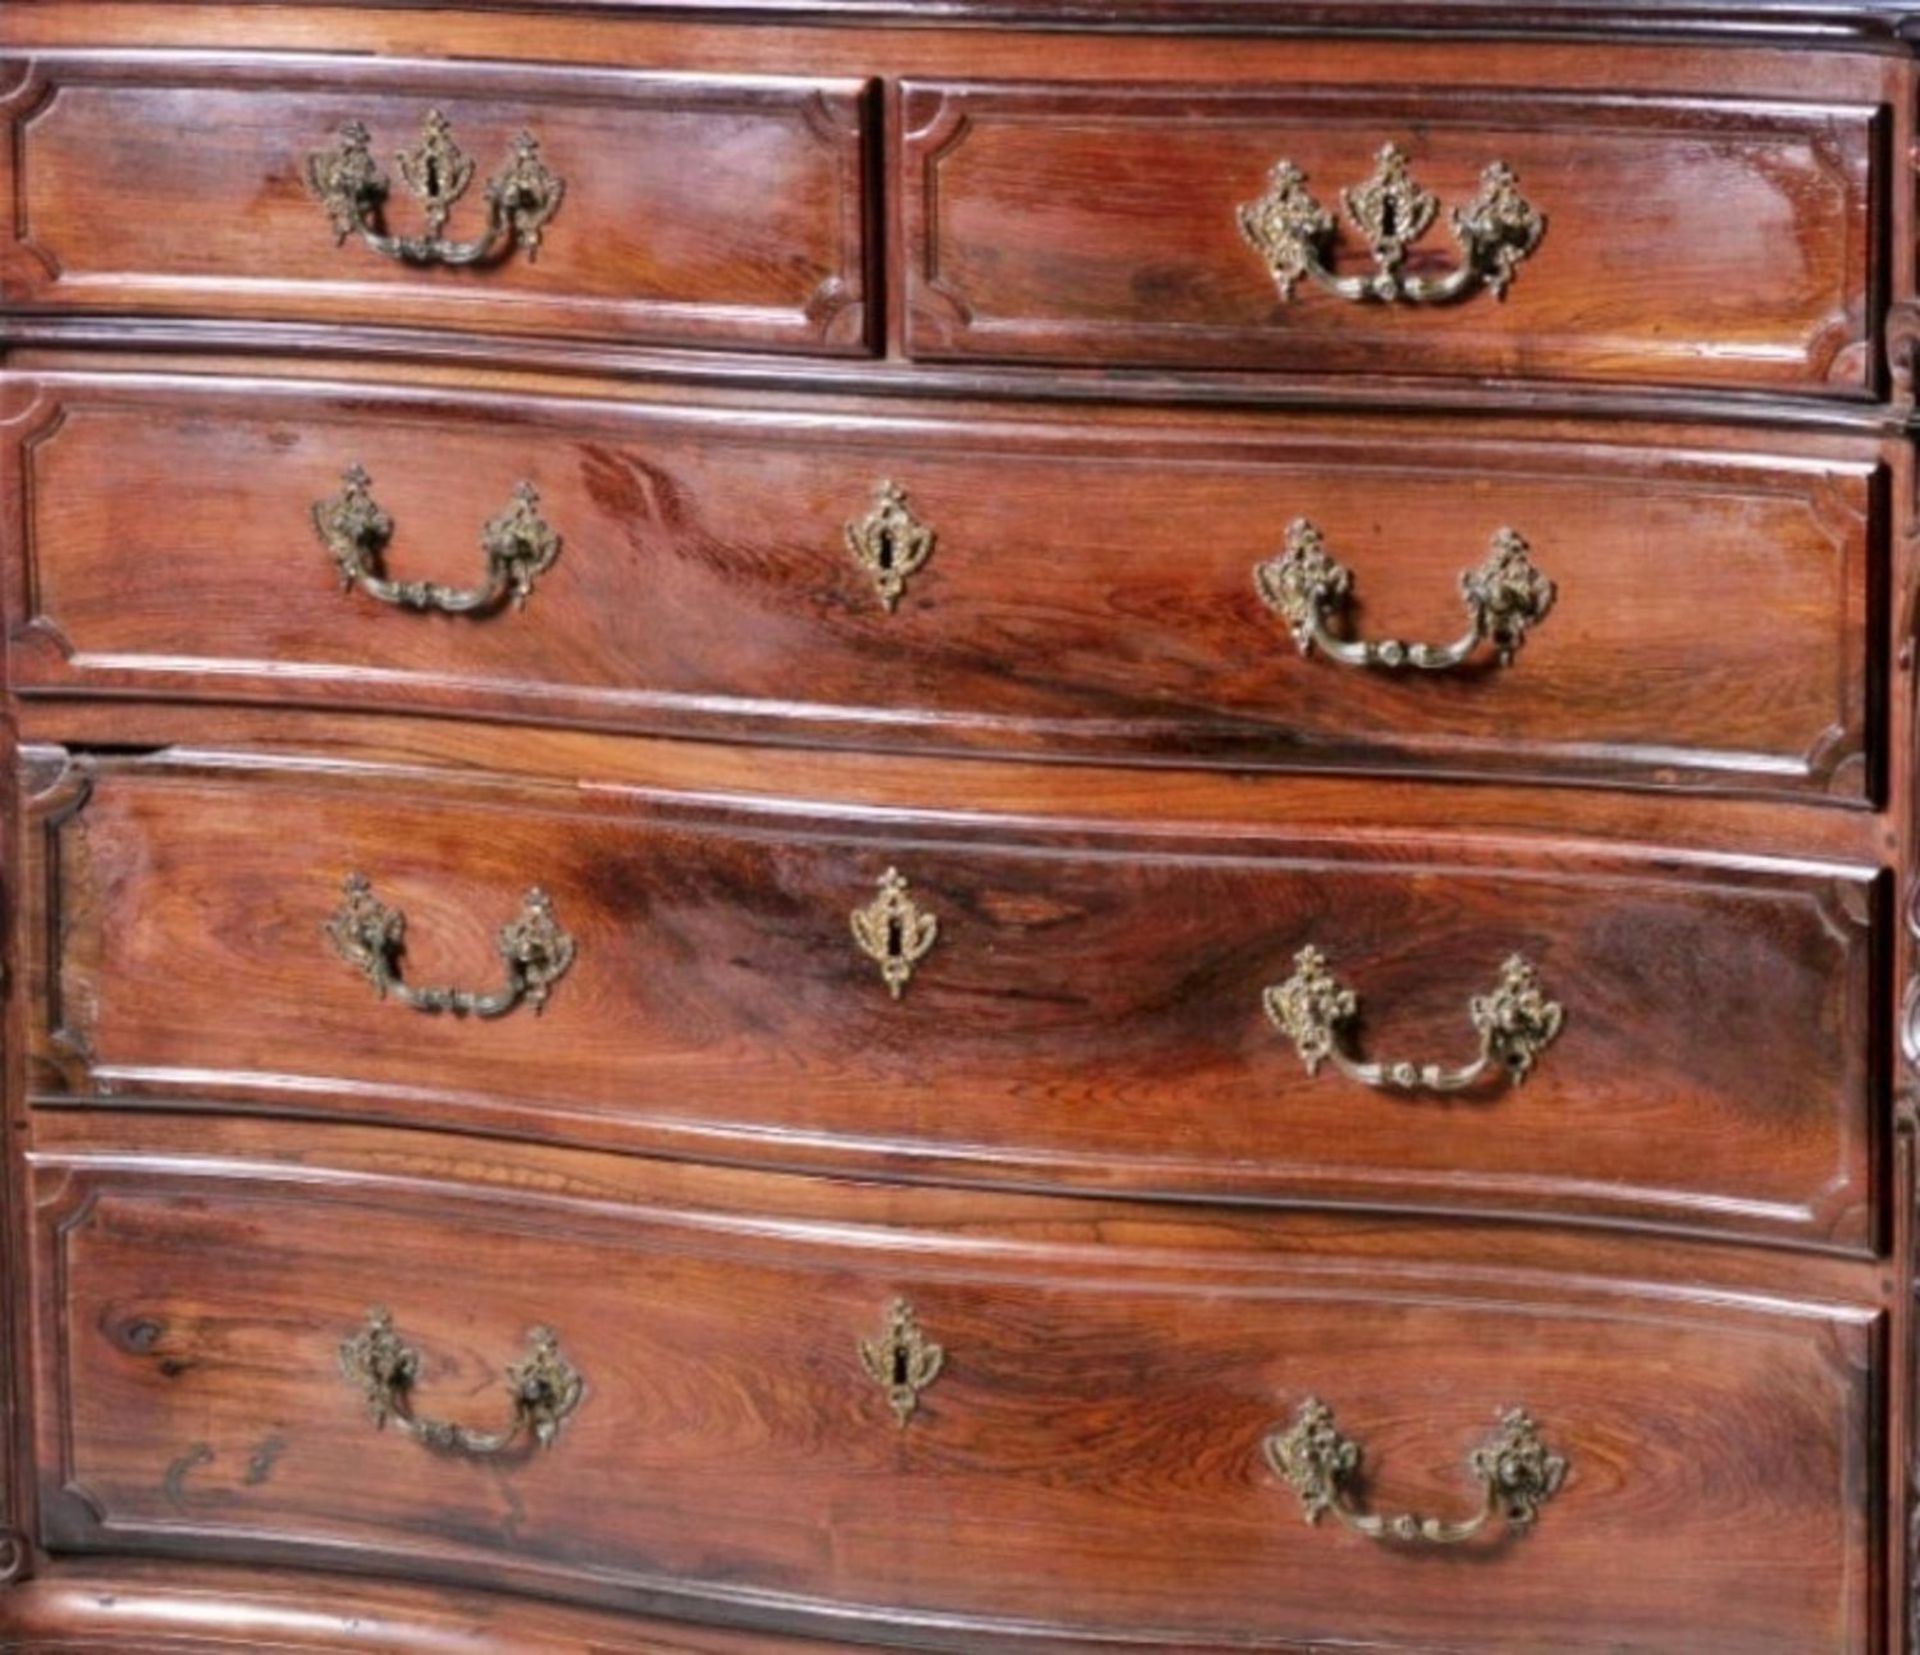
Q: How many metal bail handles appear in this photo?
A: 8